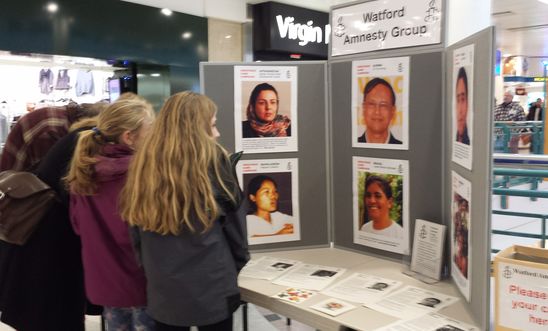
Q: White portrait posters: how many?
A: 6